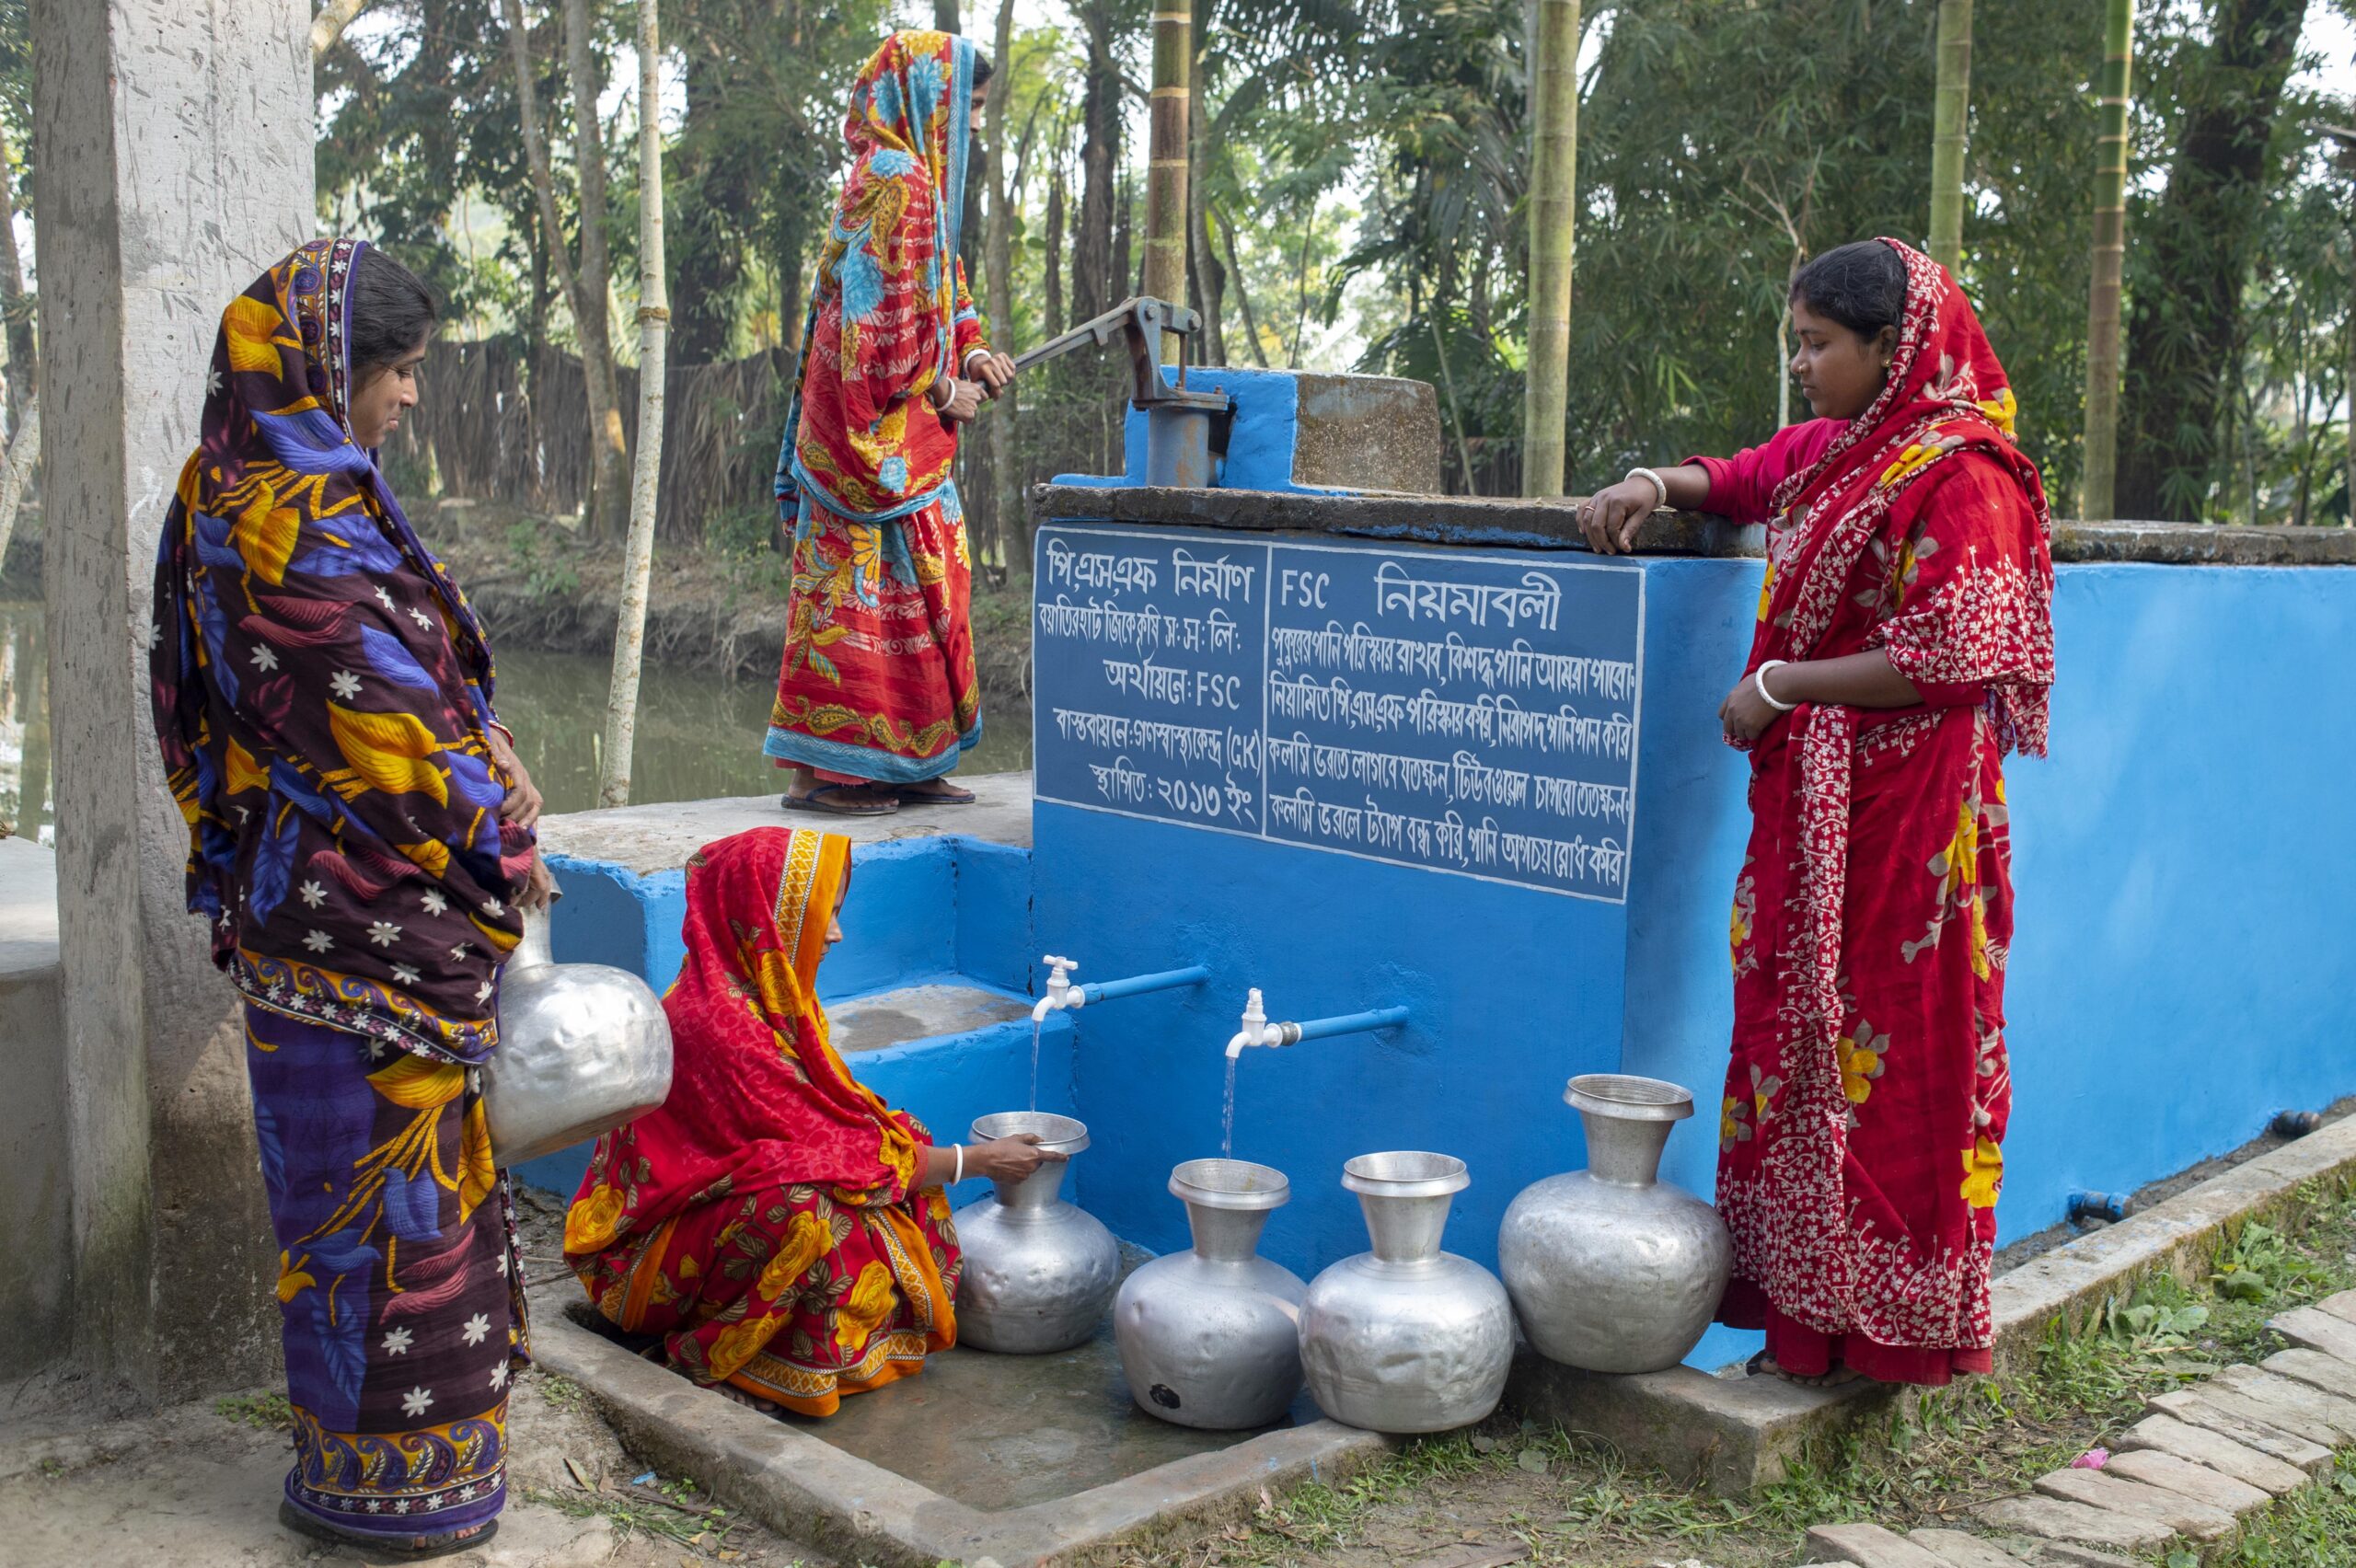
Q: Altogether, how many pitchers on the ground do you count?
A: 4